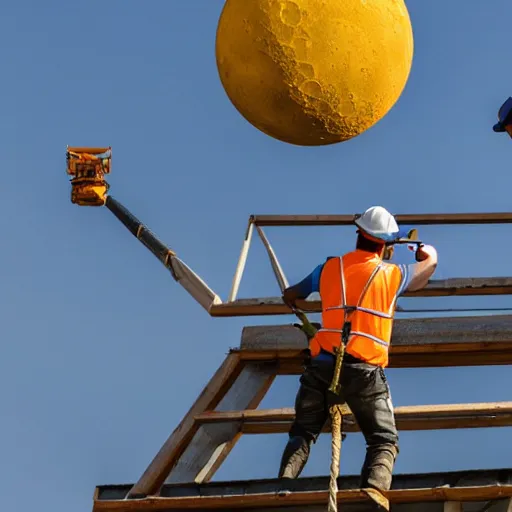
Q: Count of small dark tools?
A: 1